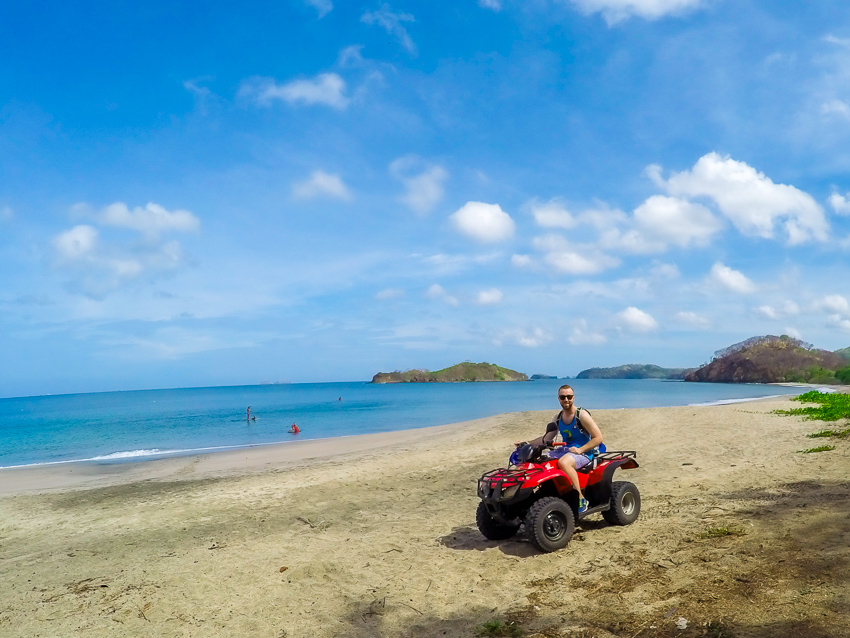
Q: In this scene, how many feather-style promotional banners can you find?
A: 0